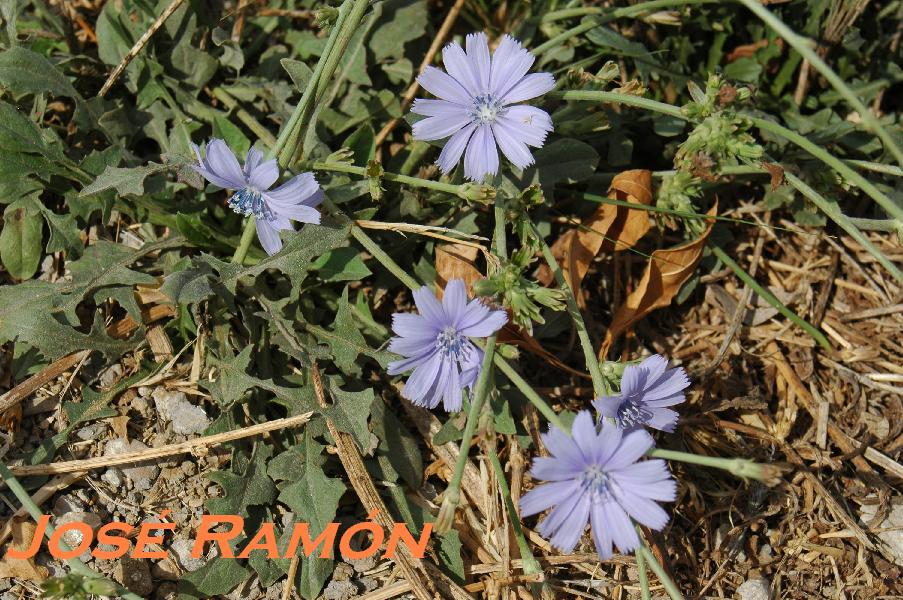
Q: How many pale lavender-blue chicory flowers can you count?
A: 5